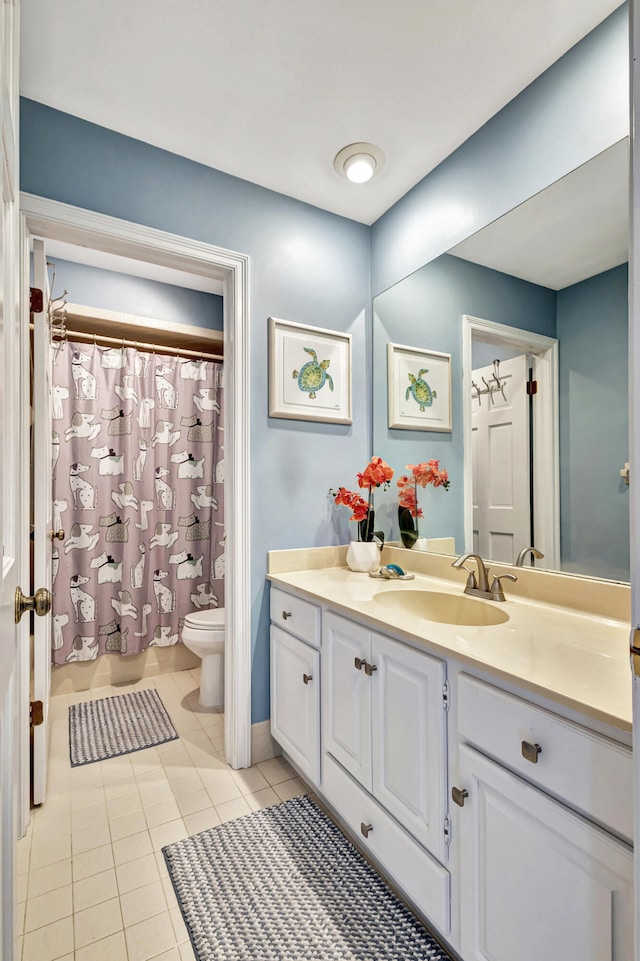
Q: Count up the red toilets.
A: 0